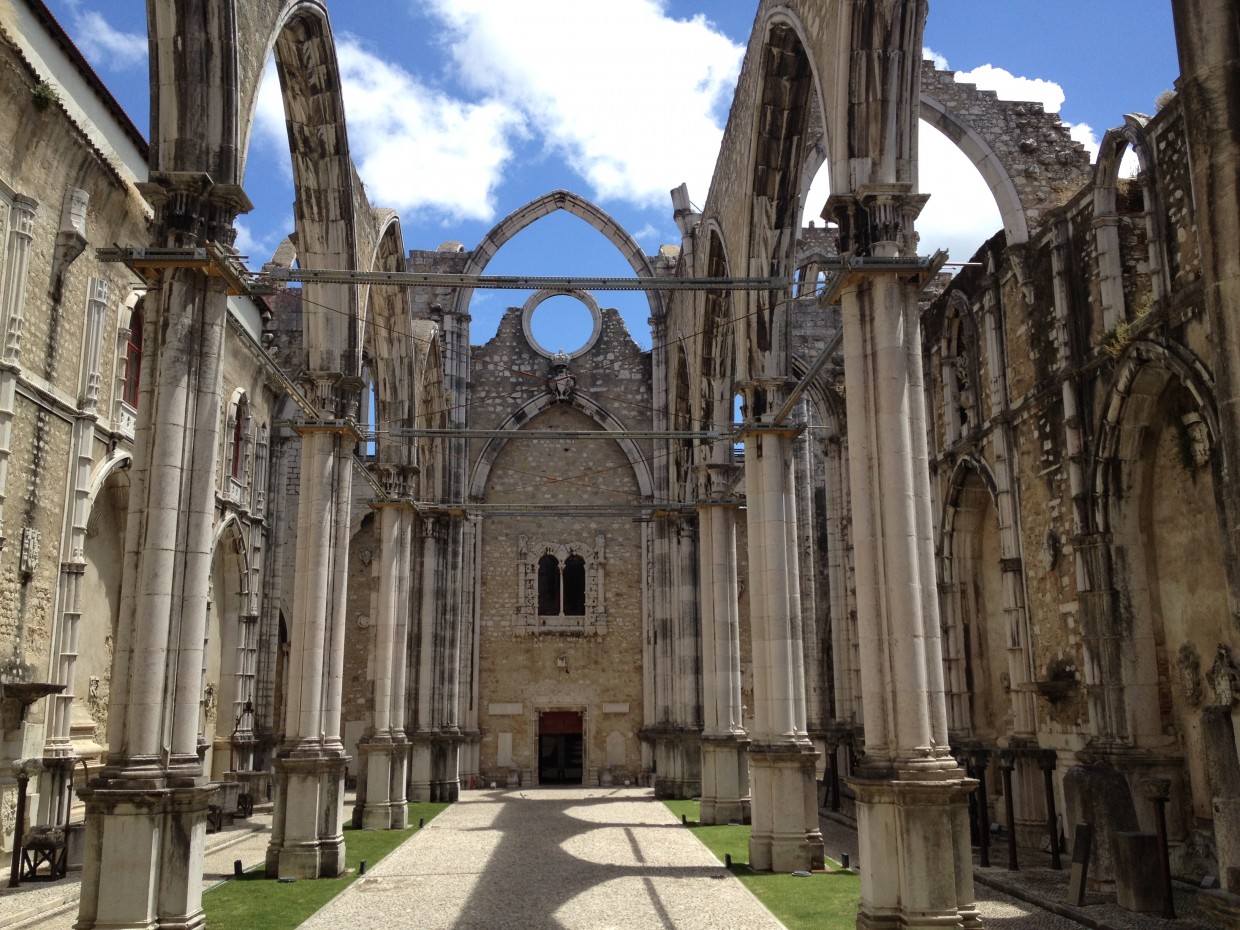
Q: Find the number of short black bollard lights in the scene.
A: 6